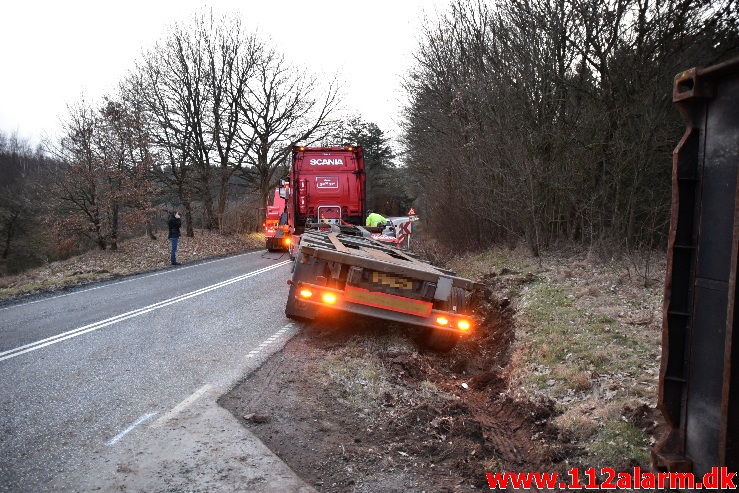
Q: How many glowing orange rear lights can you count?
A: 4